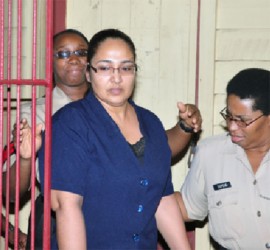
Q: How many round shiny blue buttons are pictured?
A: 3